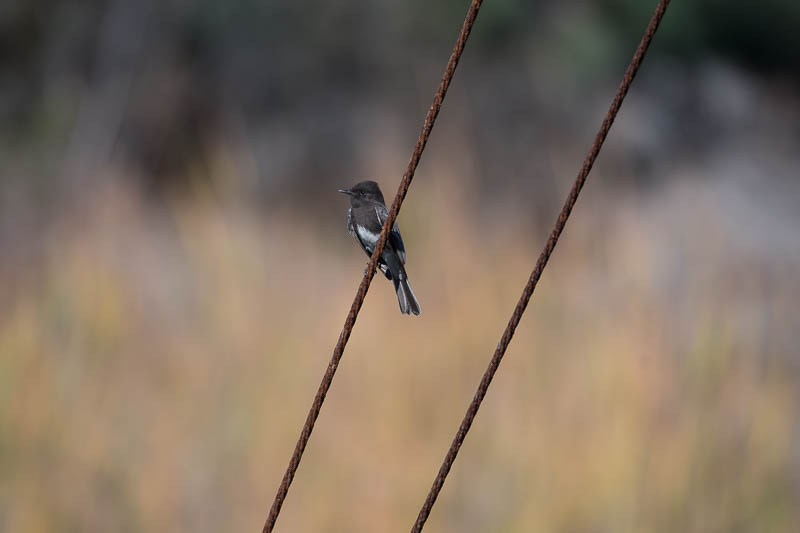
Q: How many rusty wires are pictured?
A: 2